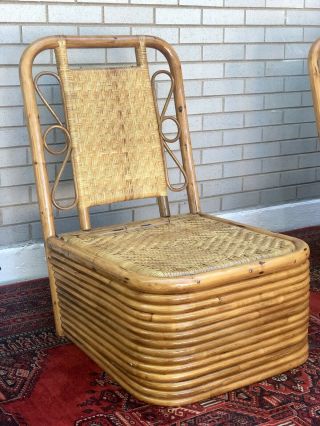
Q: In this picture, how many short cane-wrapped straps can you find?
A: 2